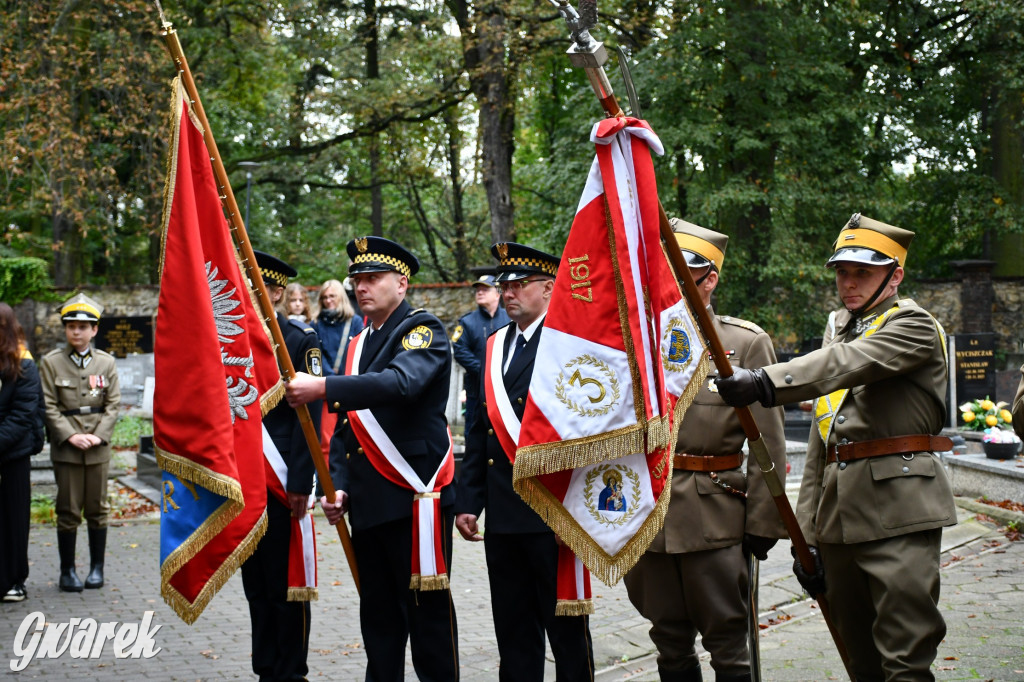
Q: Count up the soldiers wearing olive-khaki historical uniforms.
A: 3